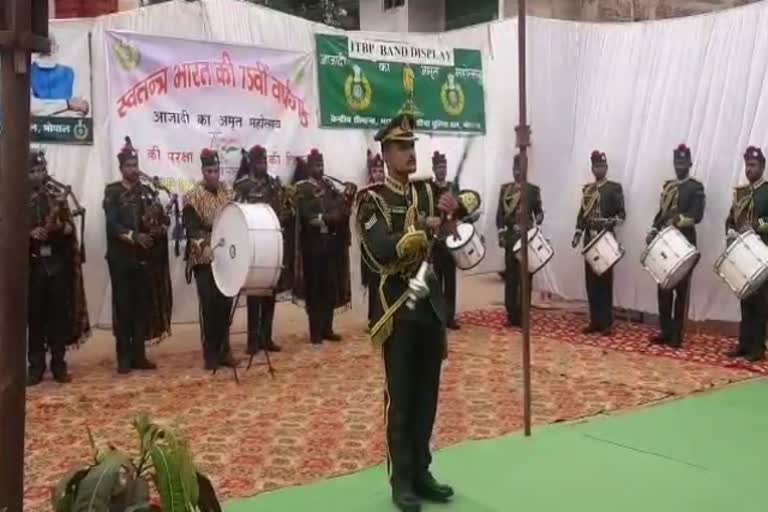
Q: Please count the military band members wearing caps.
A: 12